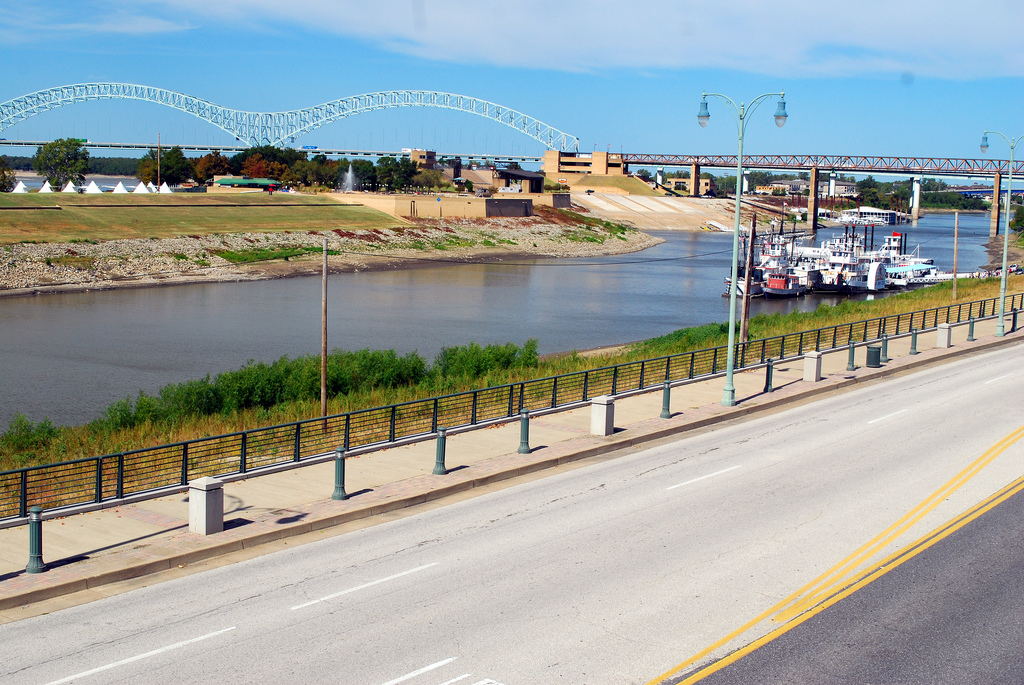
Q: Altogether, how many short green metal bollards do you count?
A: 11